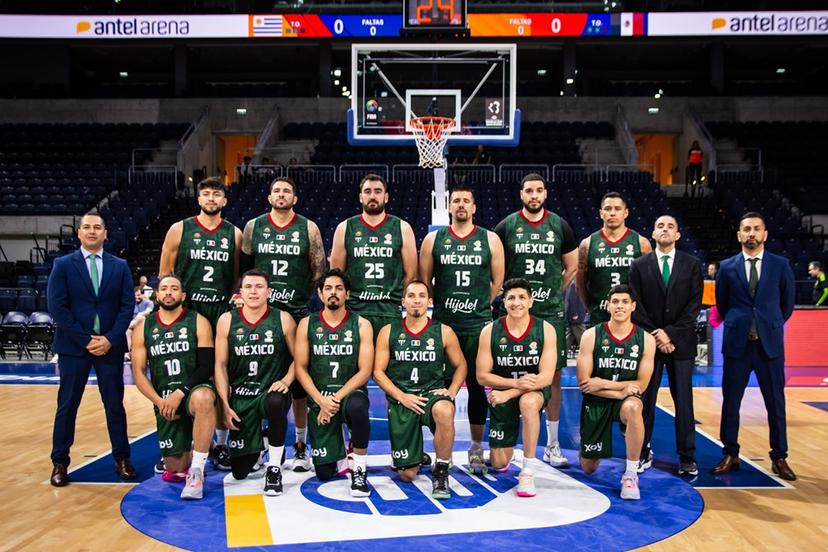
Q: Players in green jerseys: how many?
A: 12